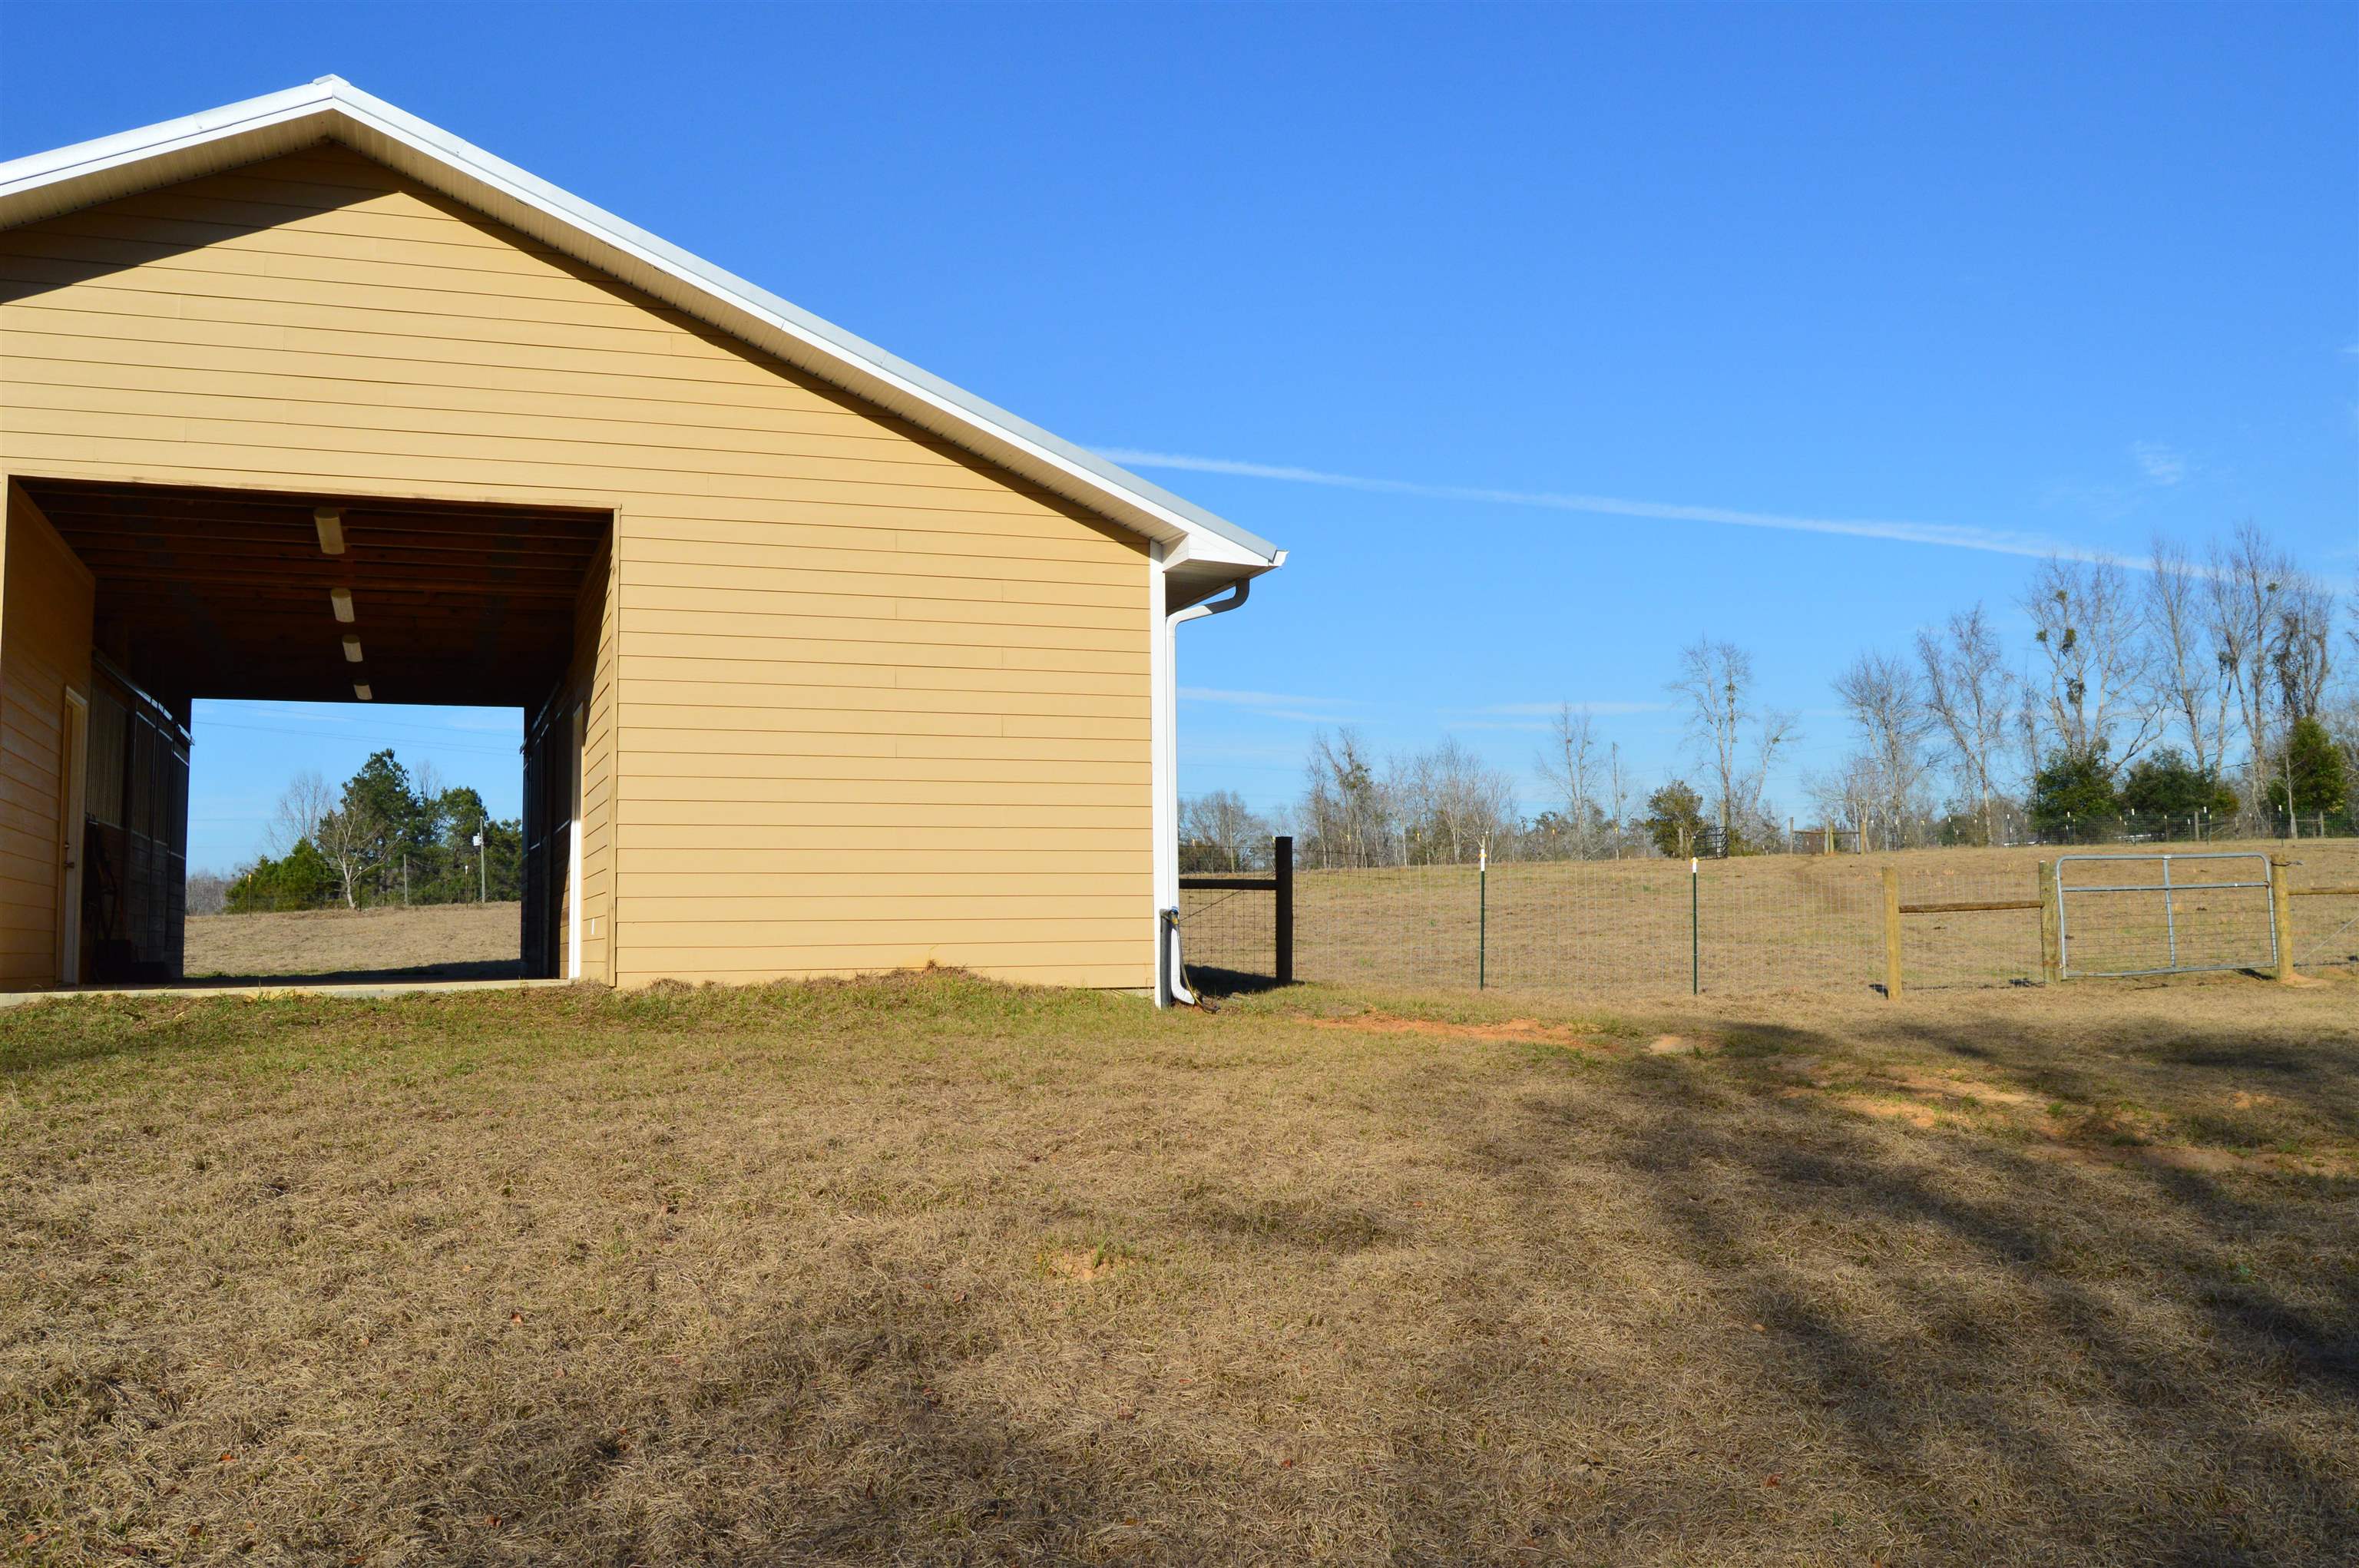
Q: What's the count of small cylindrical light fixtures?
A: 4